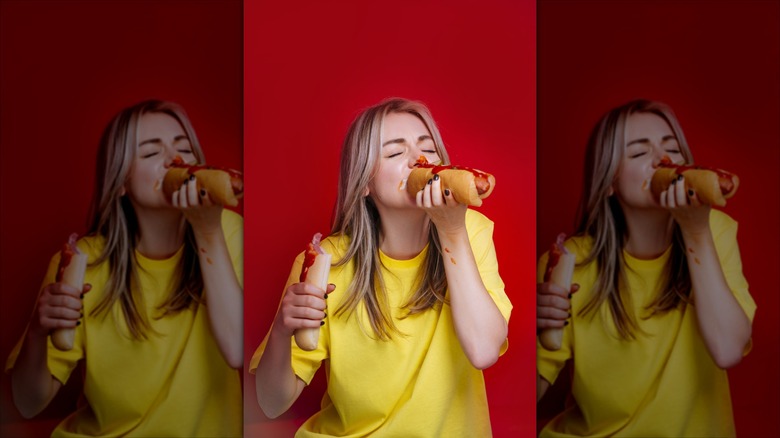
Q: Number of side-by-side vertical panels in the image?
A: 3